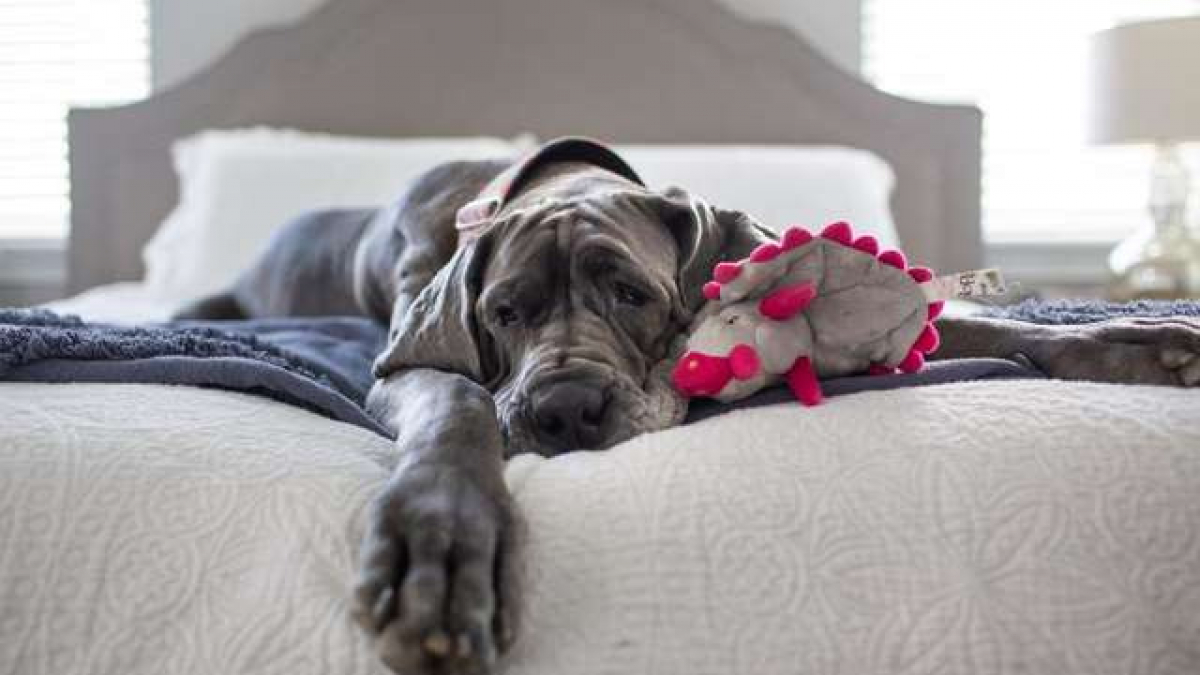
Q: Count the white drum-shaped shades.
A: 1